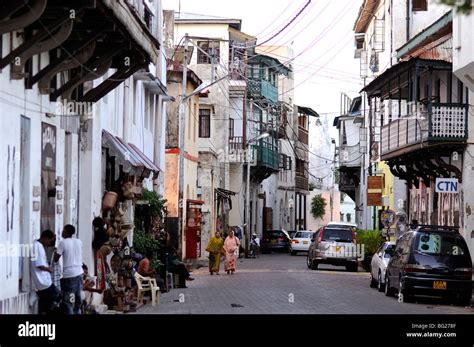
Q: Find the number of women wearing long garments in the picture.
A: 2